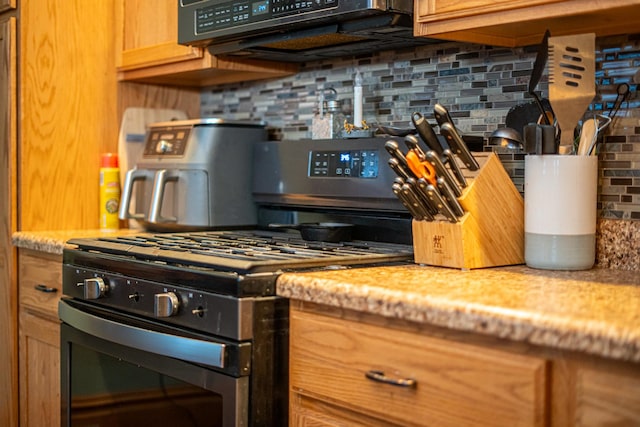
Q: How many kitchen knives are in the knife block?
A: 14